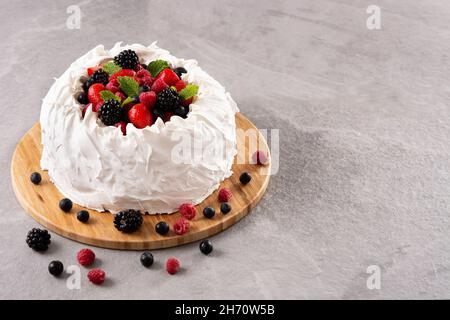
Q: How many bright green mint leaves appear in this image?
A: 5